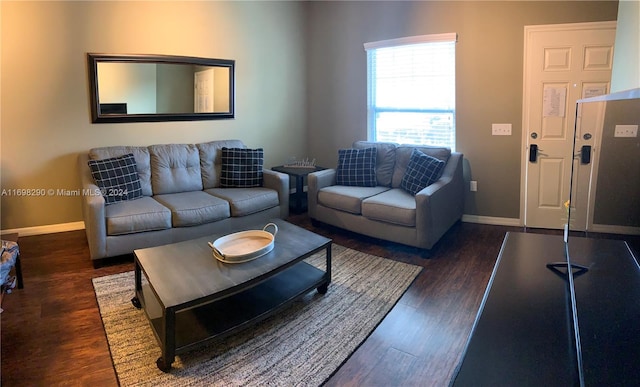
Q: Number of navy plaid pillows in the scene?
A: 4